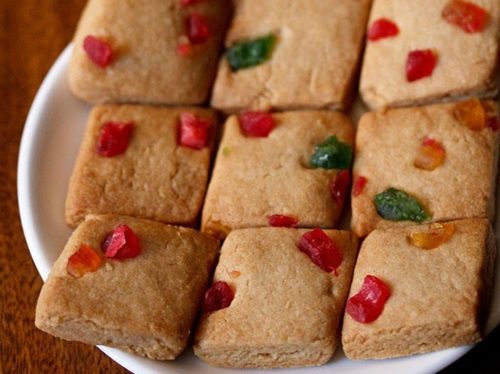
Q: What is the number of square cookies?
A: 9